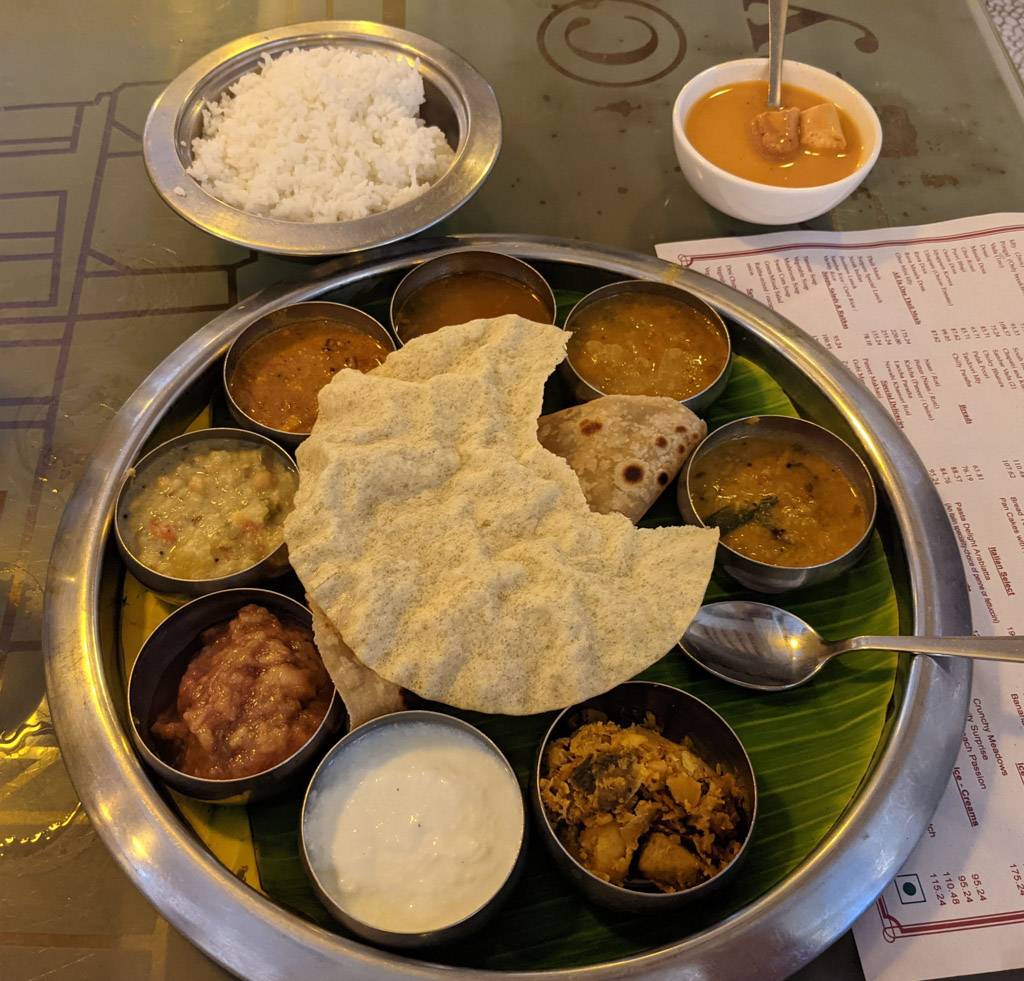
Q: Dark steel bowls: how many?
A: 8